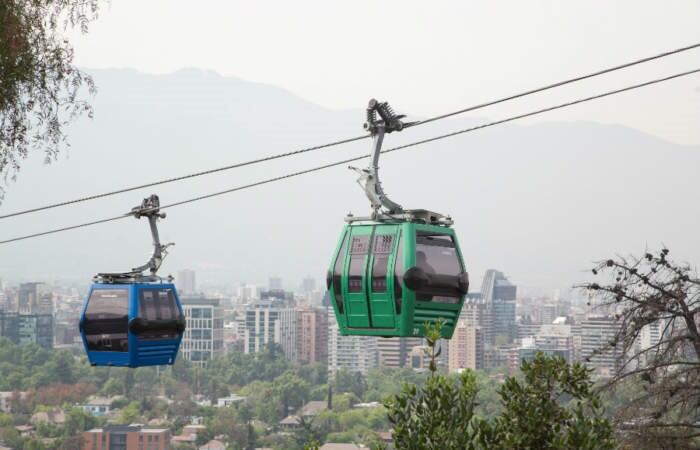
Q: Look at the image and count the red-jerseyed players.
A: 0